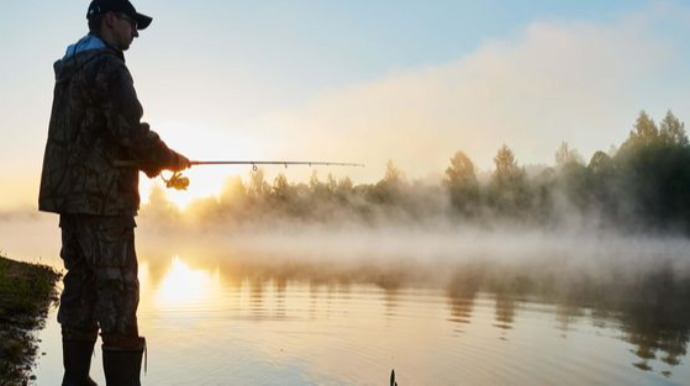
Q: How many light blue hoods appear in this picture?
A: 1